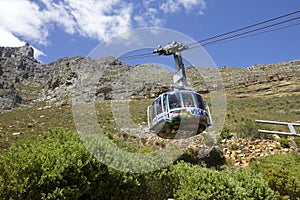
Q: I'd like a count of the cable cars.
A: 1